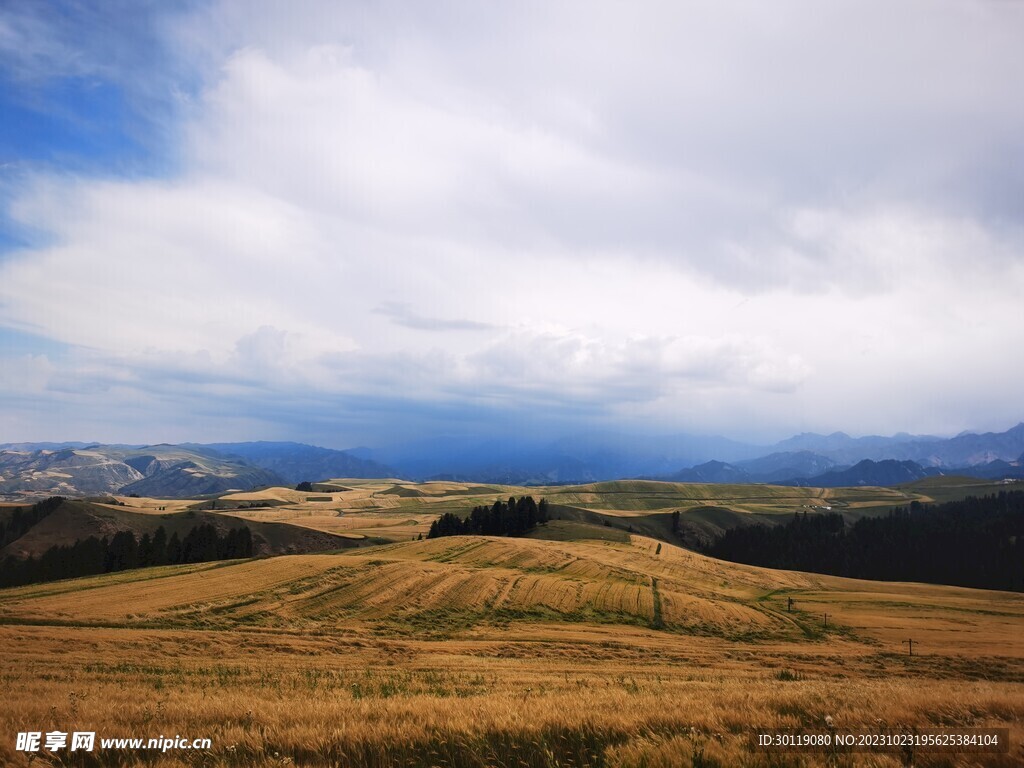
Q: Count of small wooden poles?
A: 3